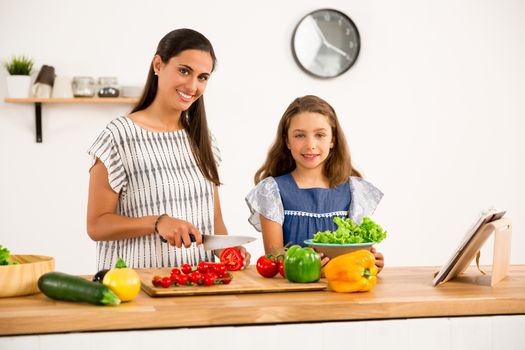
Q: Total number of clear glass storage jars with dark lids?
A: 2